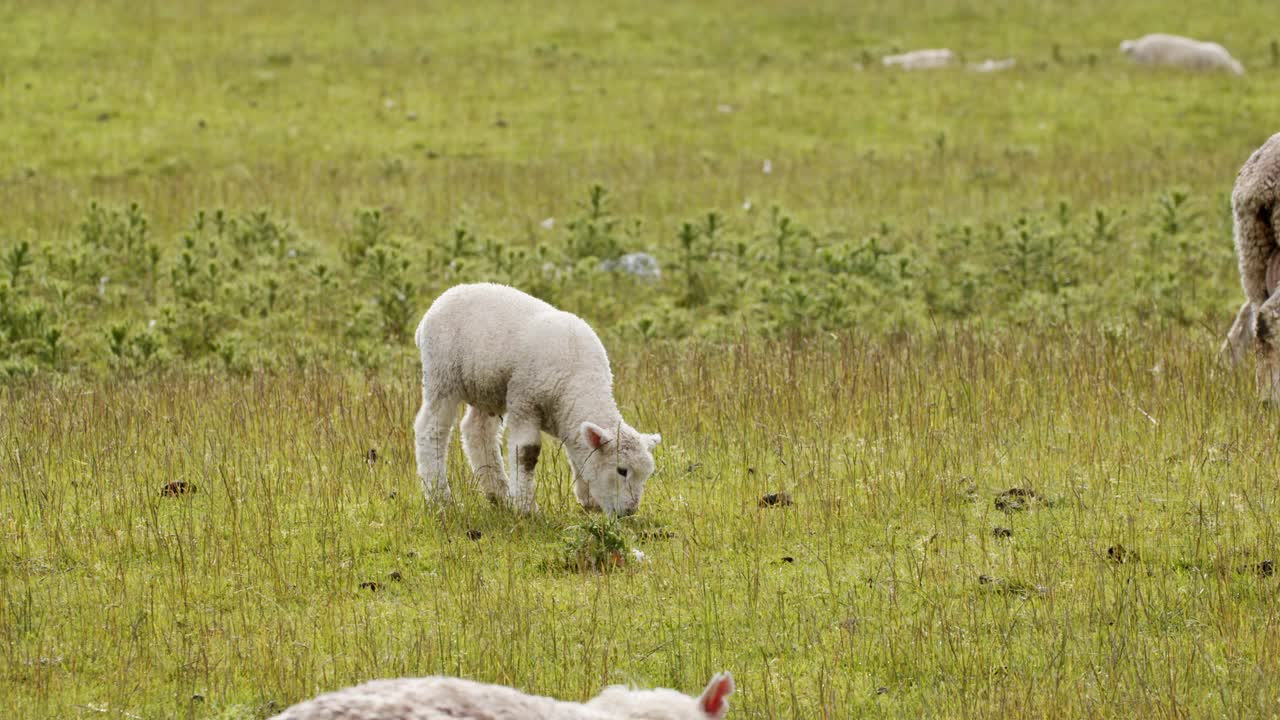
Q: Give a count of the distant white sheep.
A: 3